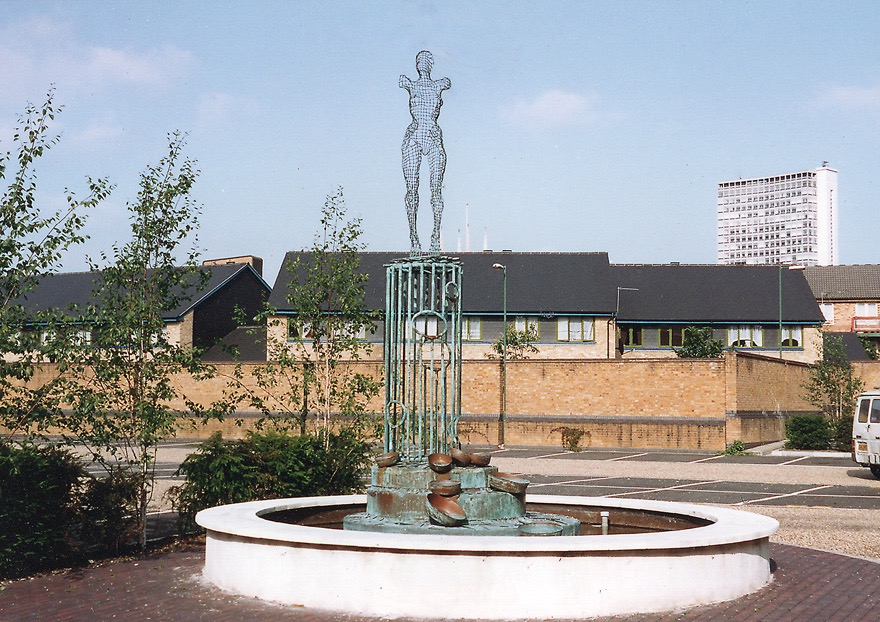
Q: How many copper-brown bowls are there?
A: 7